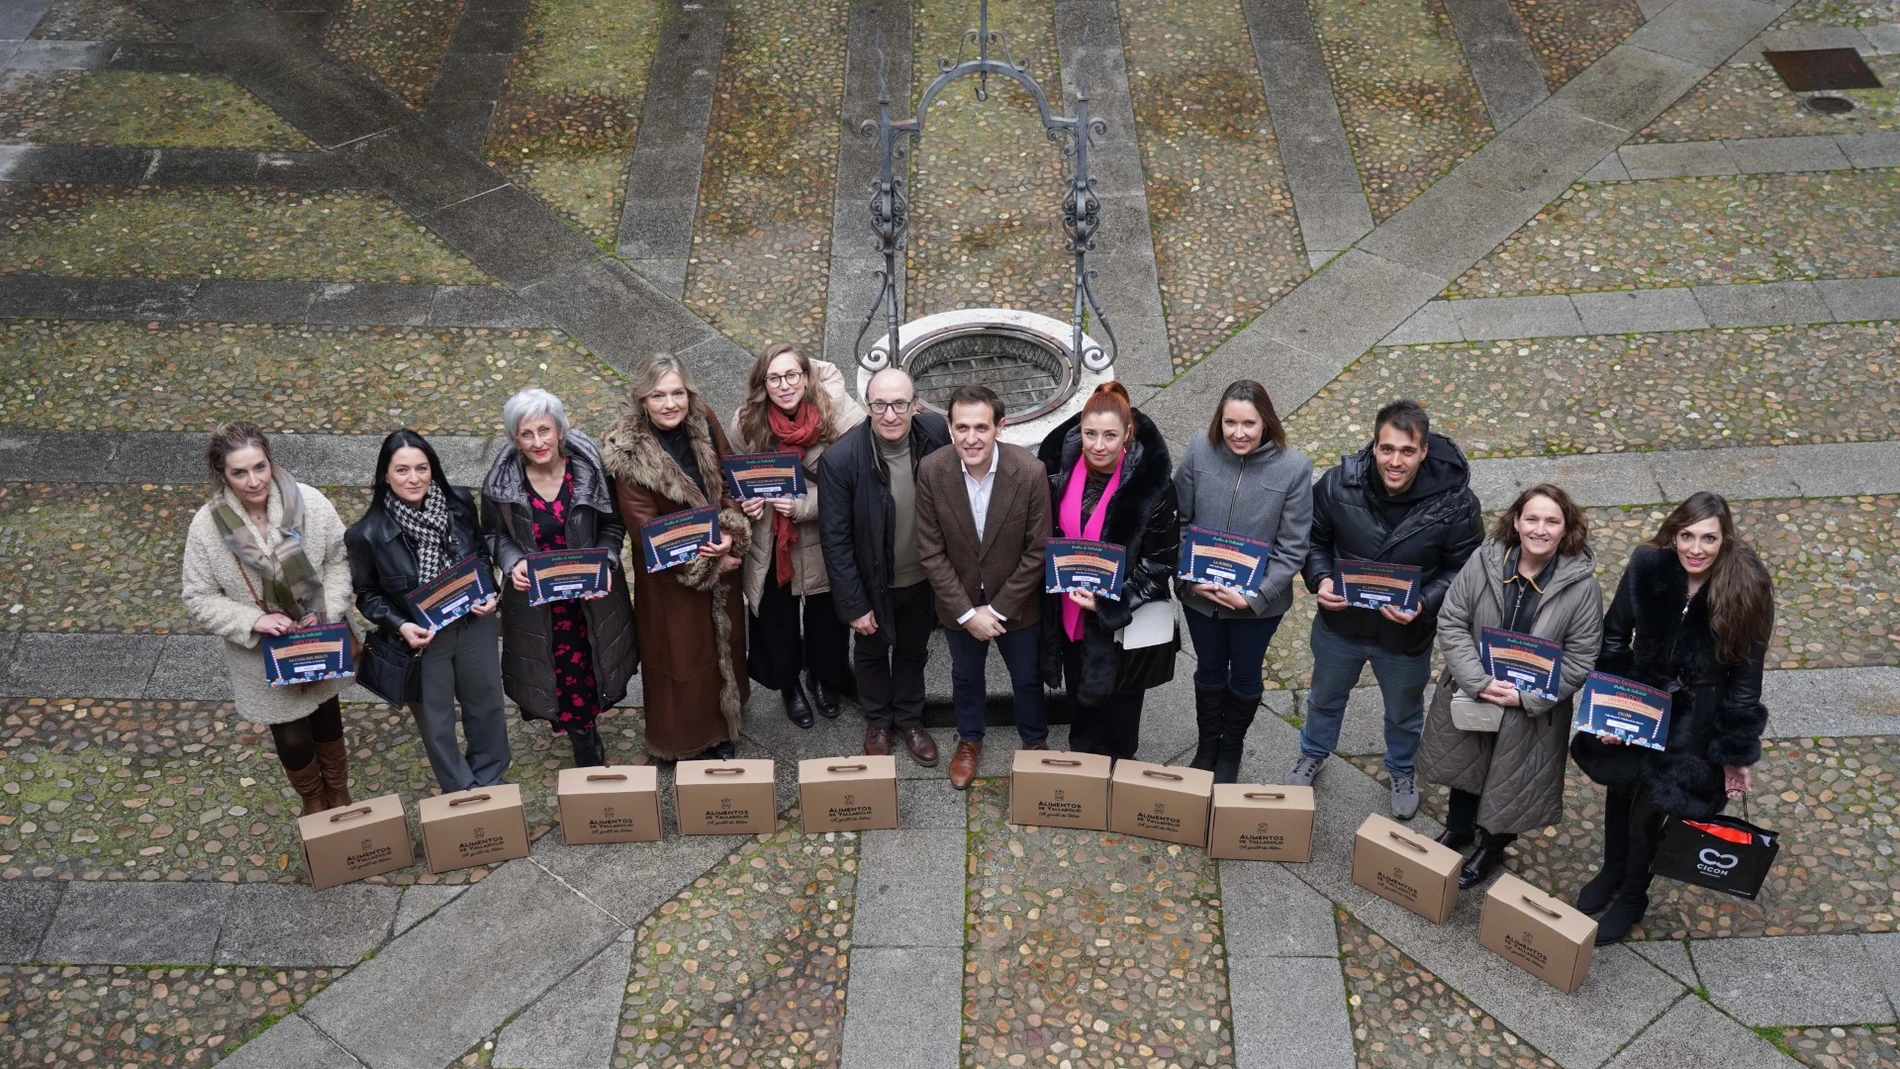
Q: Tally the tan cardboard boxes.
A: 10